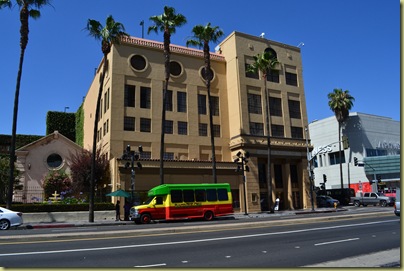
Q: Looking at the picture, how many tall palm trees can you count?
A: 6